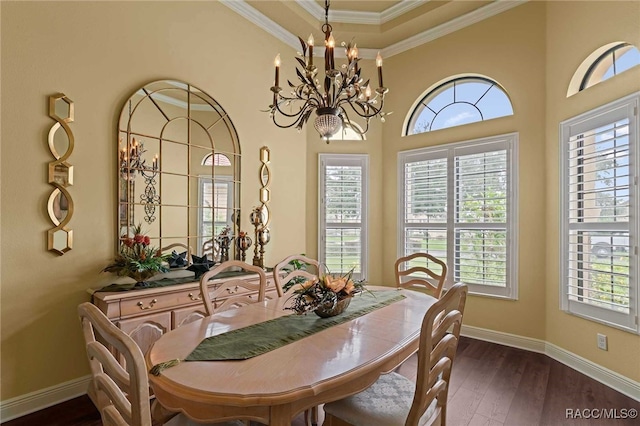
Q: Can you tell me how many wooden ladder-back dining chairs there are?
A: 5